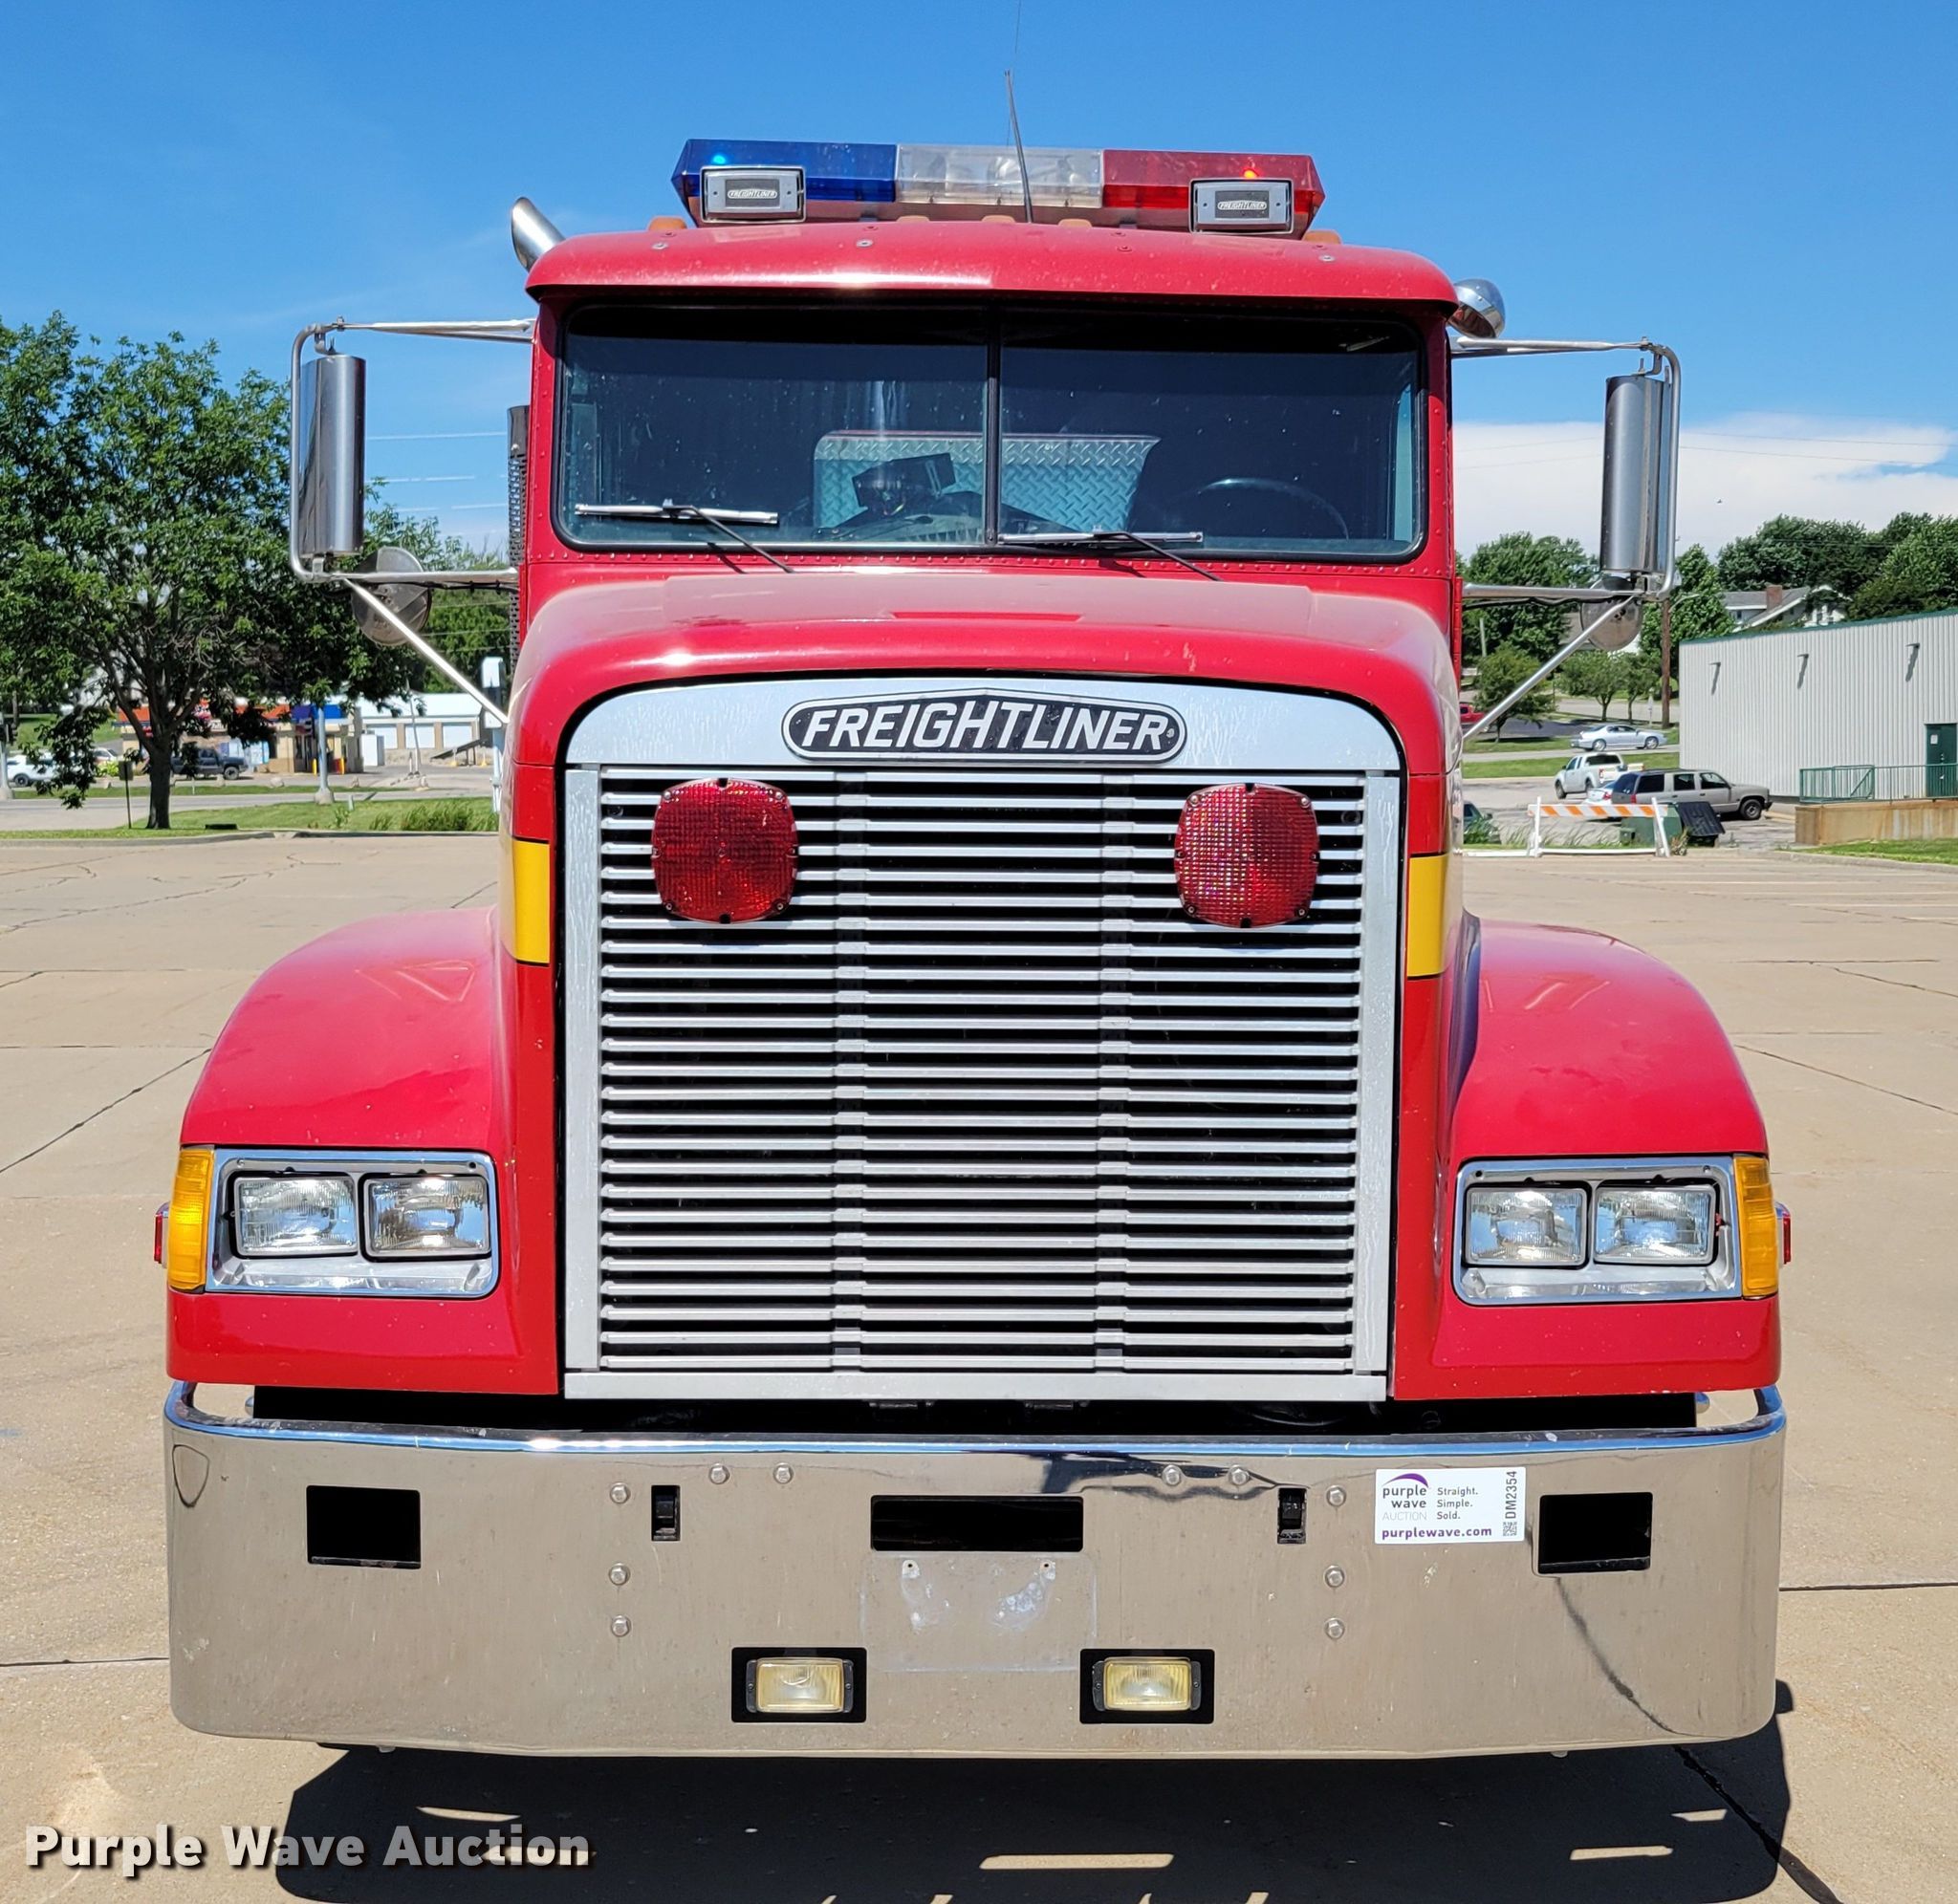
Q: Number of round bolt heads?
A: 10